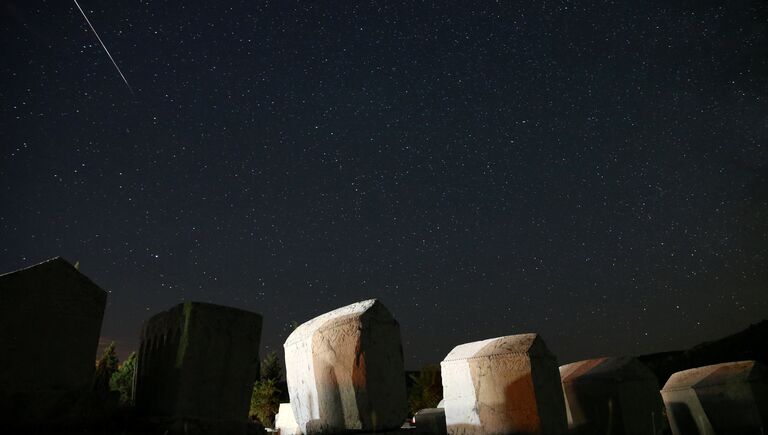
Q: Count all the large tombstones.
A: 6